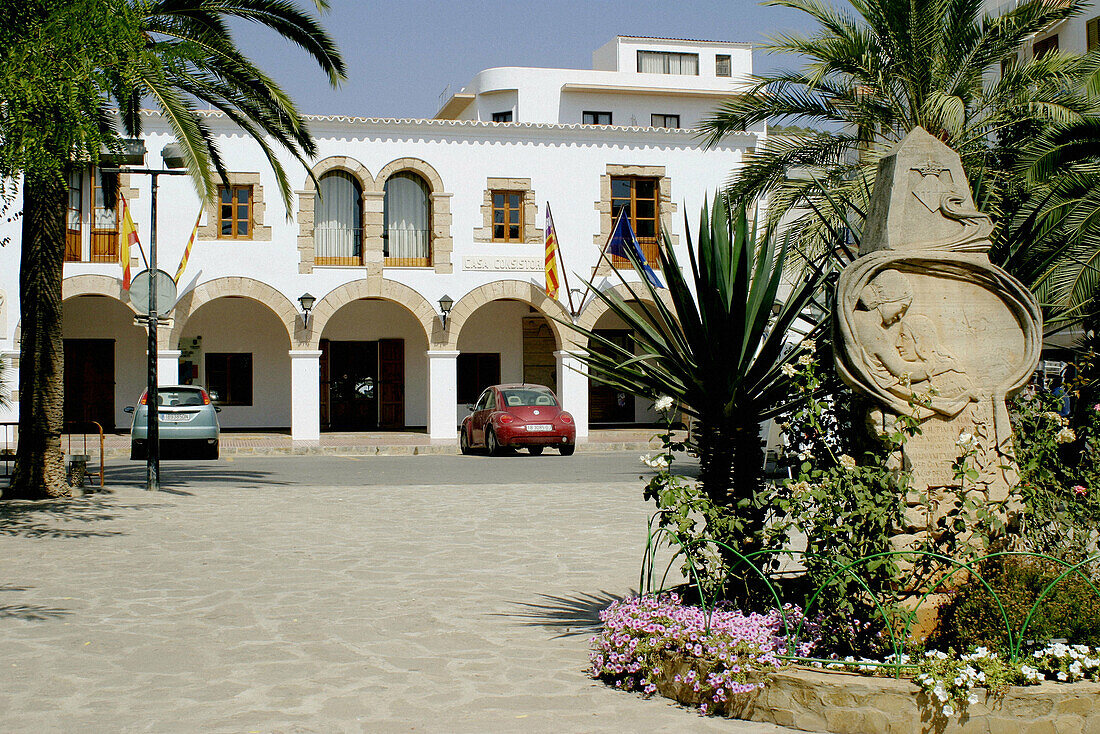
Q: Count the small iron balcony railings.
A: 4